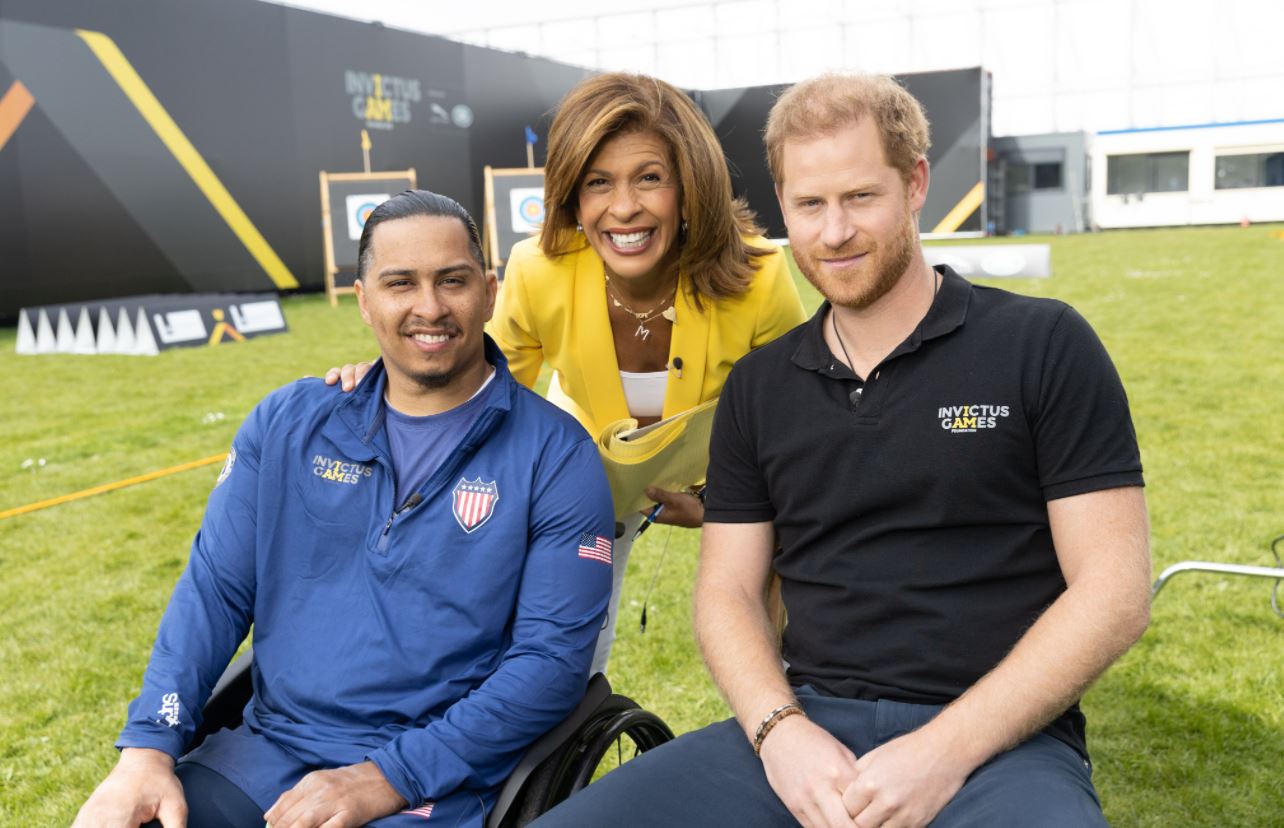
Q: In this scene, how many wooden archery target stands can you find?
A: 2